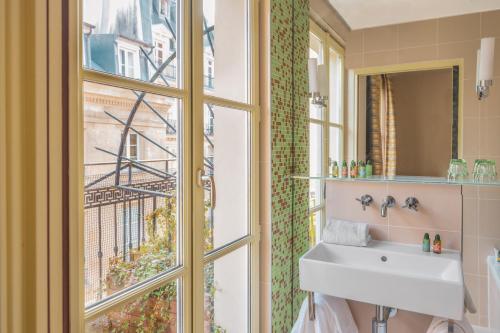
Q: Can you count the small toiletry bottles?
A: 7